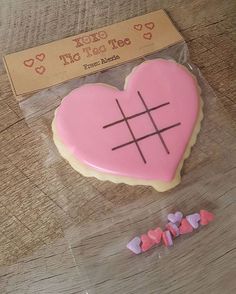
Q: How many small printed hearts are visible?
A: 6